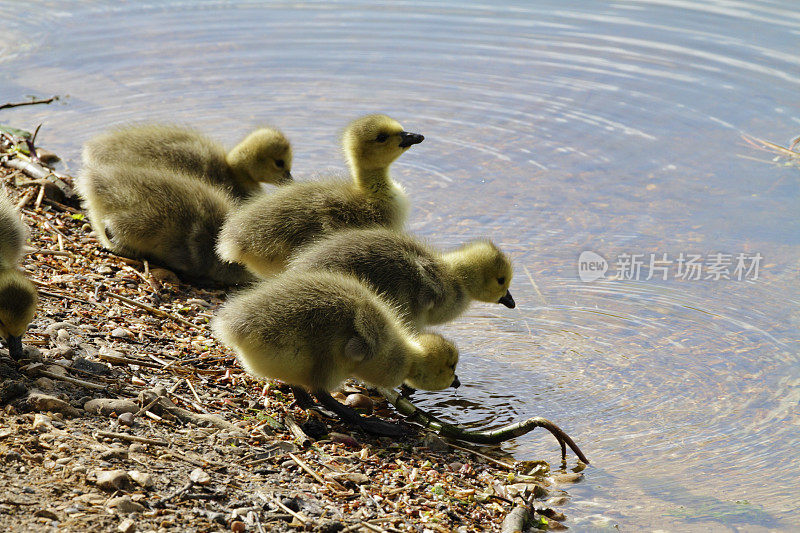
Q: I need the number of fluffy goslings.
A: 6